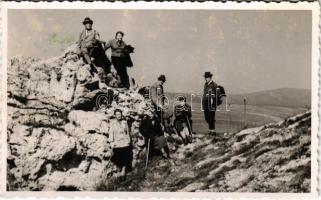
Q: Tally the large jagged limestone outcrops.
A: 1